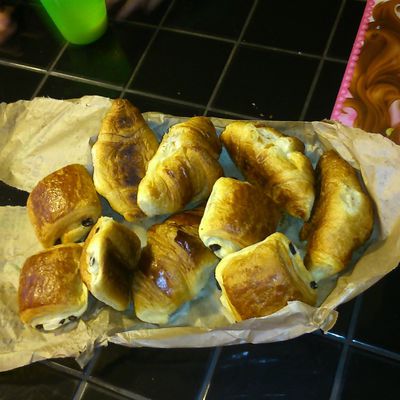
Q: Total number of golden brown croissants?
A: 5